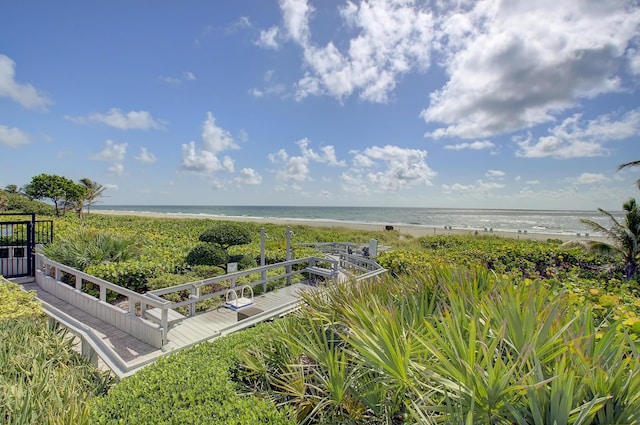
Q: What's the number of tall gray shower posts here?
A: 2